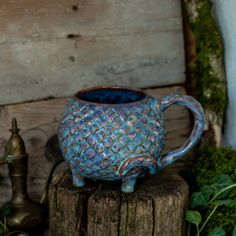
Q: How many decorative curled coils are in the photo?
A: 1